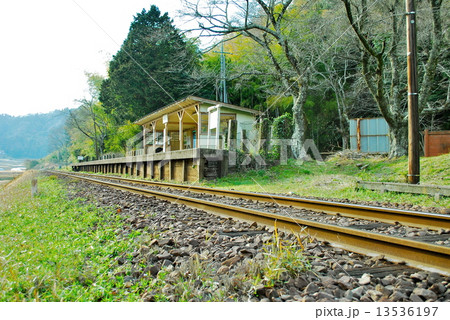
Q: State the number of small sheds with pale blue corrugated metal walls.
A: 1